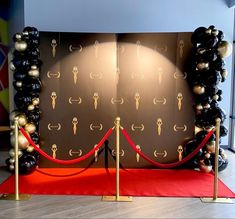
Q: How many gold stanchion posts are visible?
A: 3